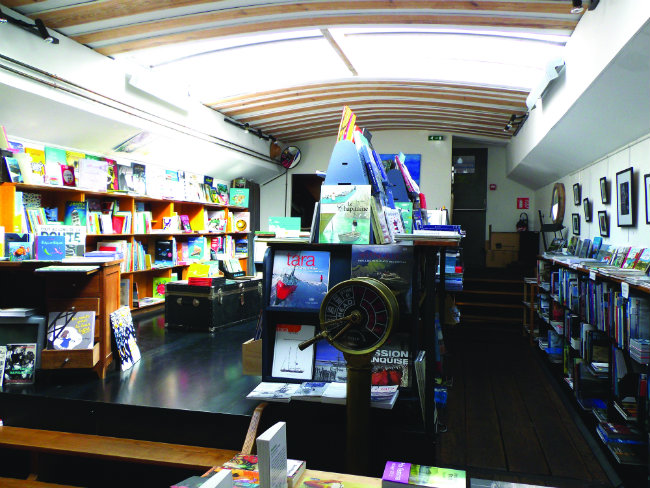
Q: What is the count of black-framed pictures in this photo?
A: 7